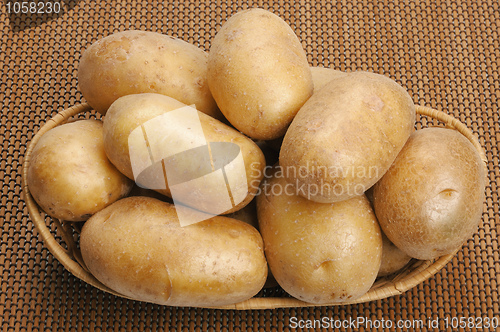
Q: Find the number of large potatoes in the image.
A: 8